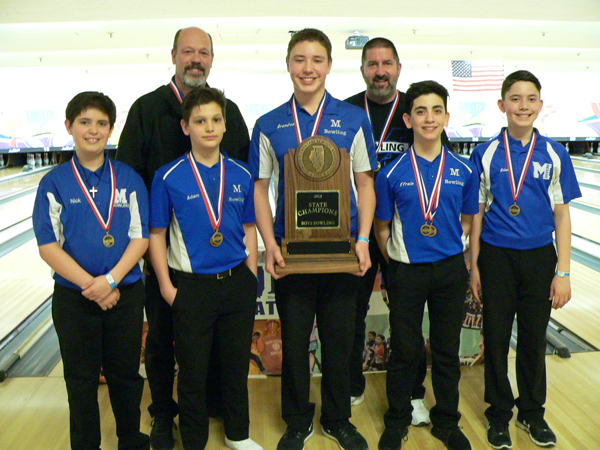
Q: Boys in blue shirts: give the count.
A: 5